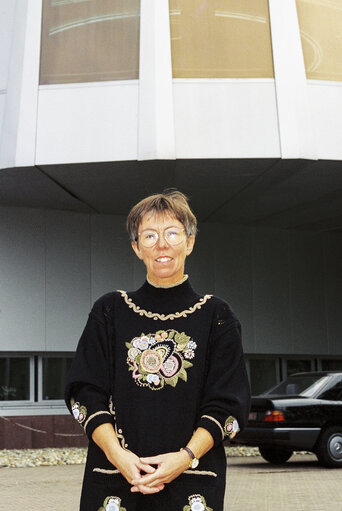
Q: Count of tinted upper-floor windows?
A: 3